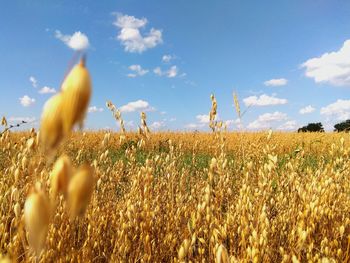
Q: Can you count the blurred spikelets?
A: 5